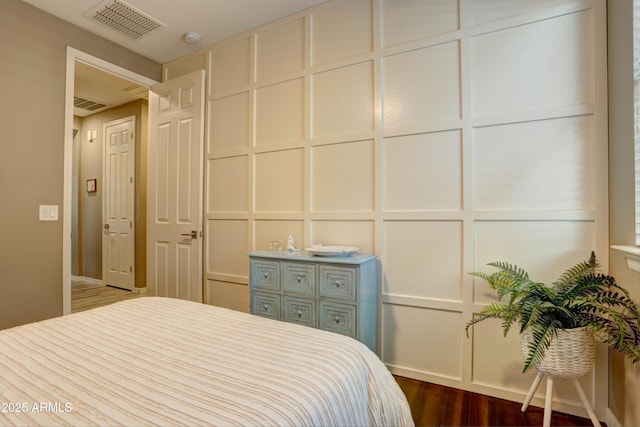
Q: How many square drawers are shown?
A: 6